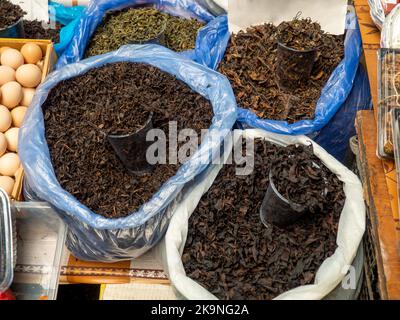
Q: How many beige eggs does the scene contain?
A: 13